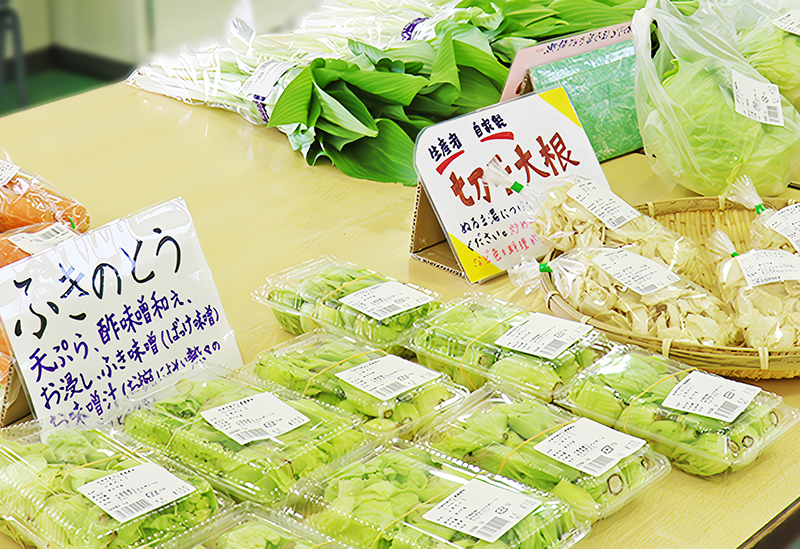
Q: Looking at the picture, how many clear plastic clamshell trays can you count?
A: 9